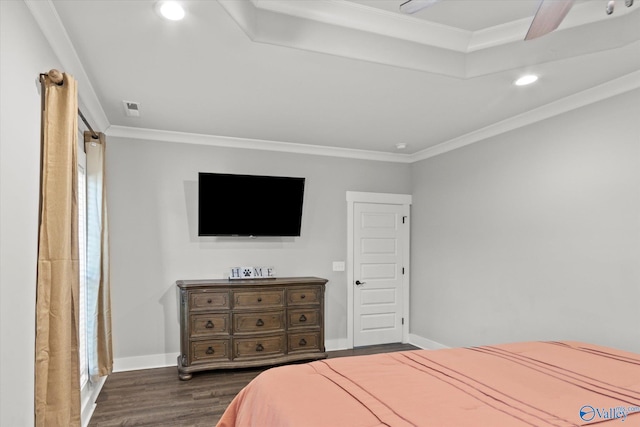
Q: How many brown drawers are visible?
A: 9